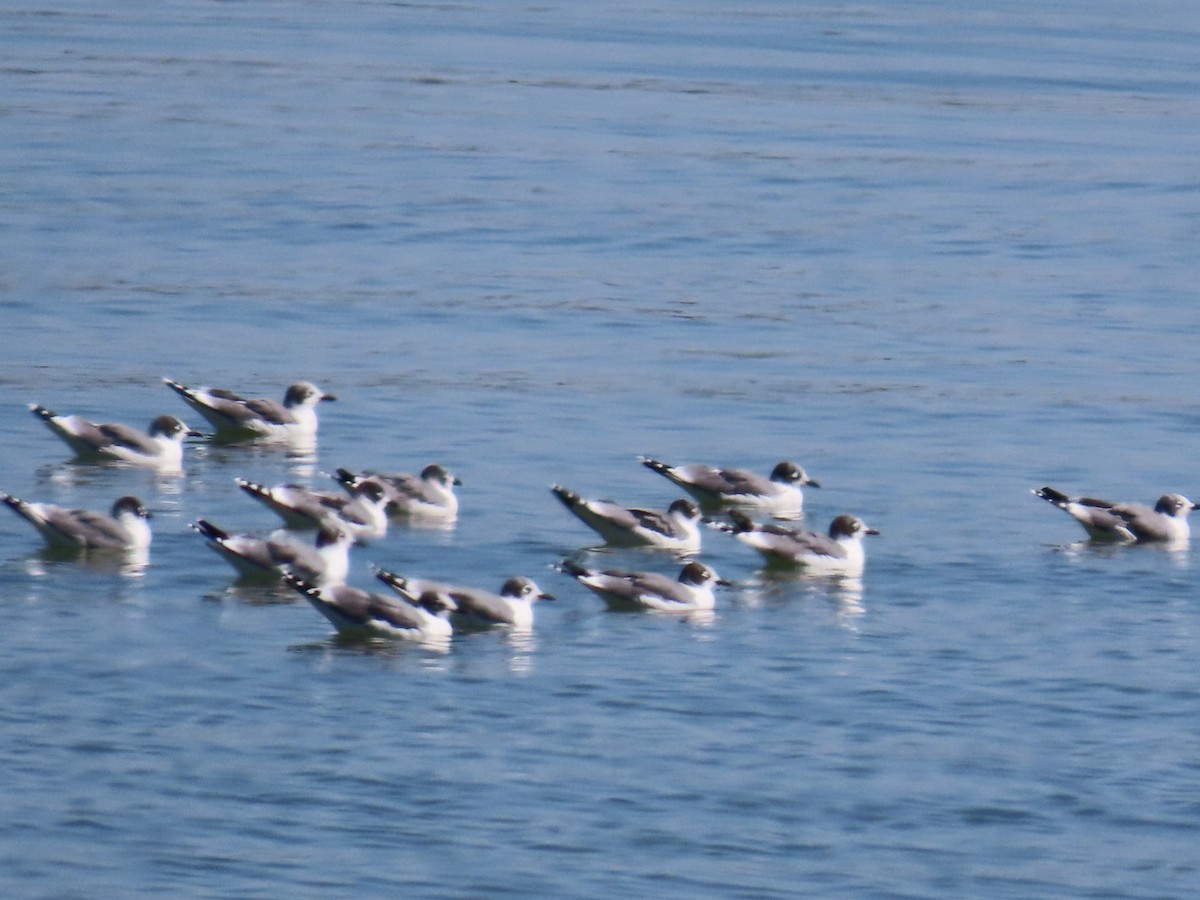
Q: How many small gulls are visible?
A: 13